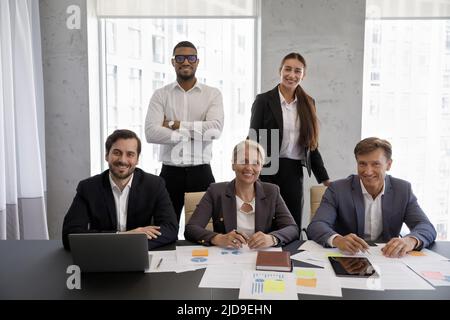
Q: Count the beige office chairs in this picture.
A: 2